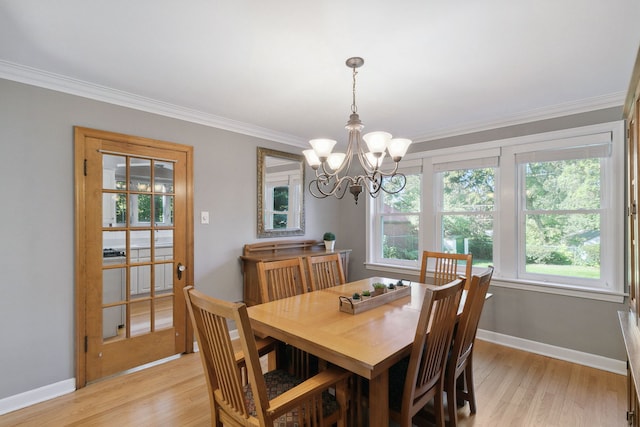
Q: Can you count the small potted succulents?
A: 5